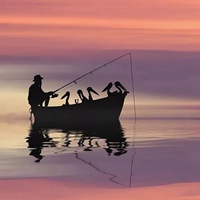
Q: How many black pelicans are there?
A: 5